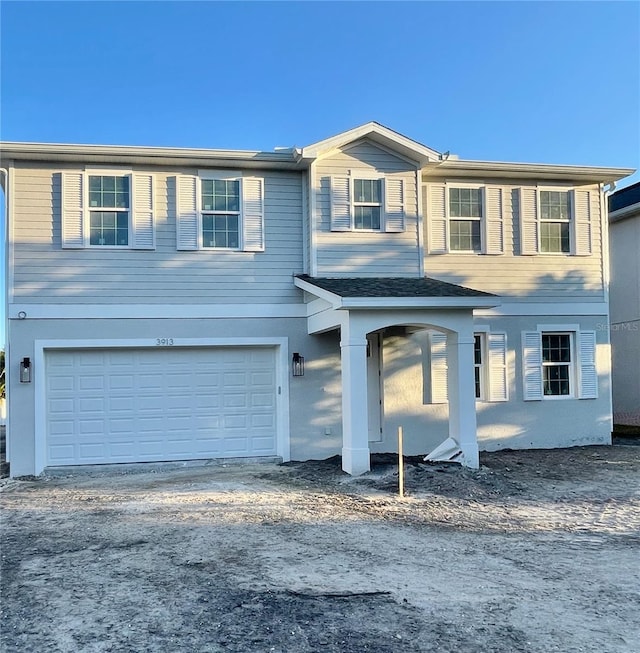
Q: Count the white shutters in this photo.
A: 14